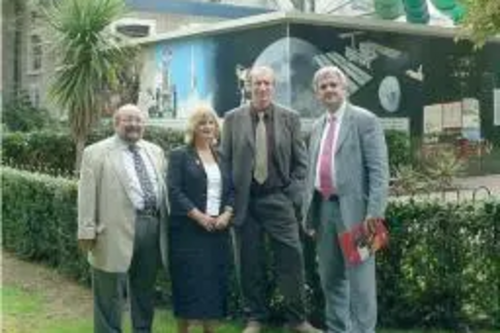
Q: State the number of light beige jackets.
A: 1